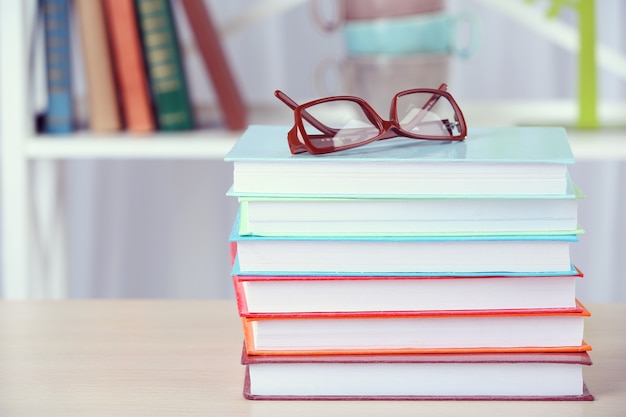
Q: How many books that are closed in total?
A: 11